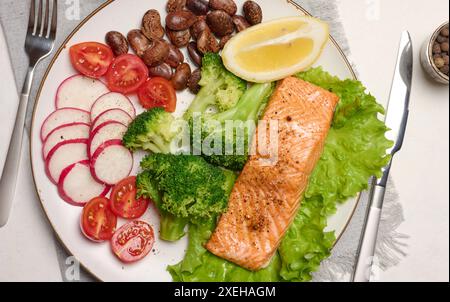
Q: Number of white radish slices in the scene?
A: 9